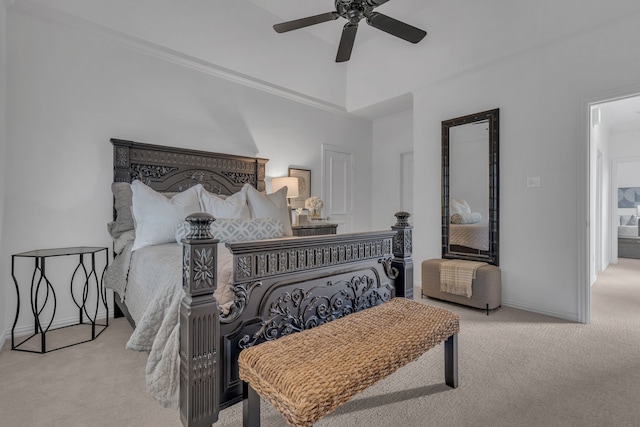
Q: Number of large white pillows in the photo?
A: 3